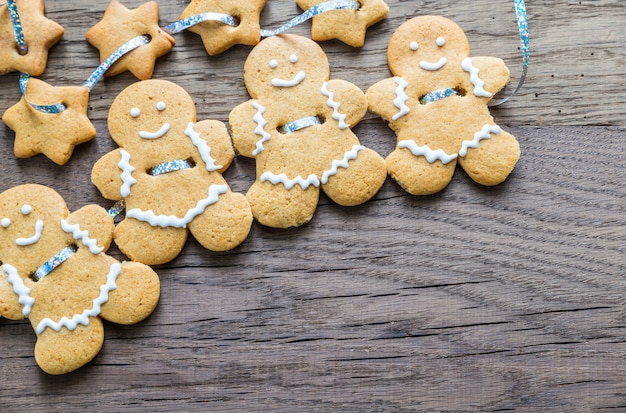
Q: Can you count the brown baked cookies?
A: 9